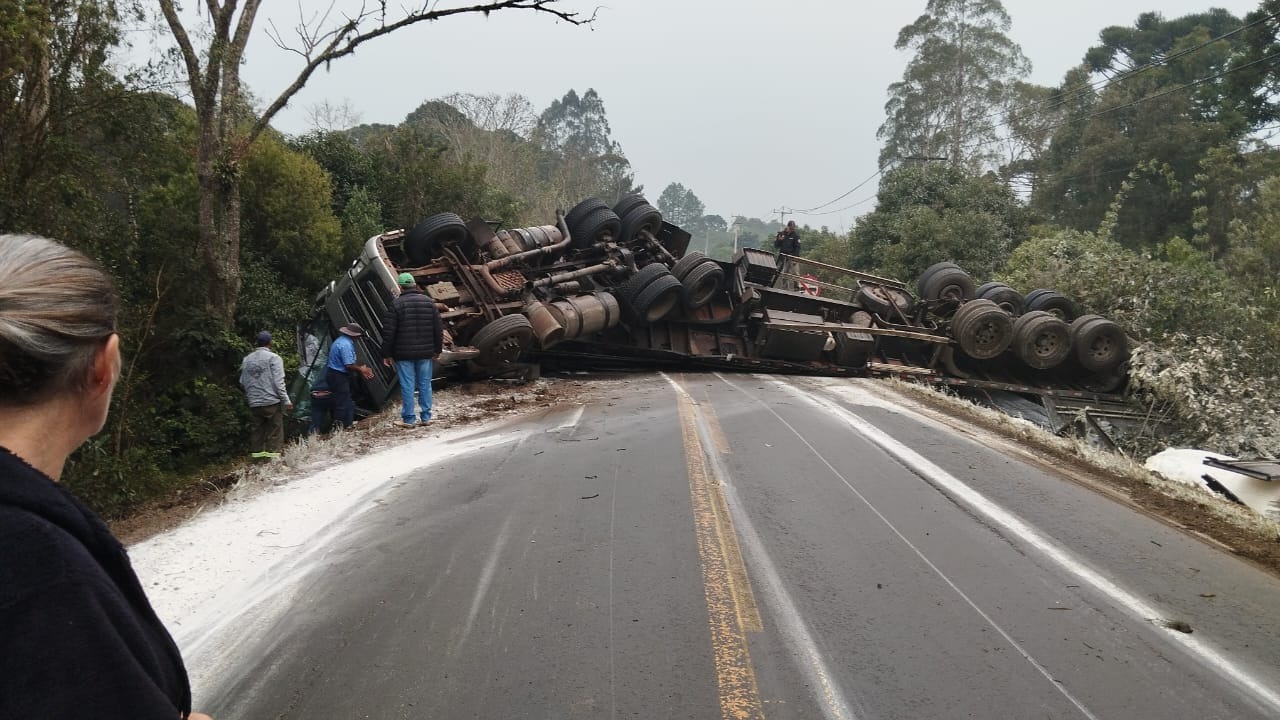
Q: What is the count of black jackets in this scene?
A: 3